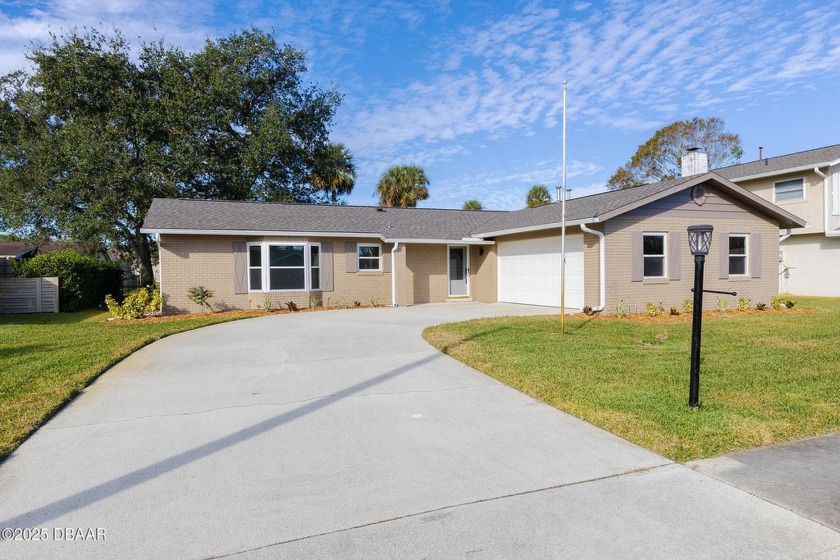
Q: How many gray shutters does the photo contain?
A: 8